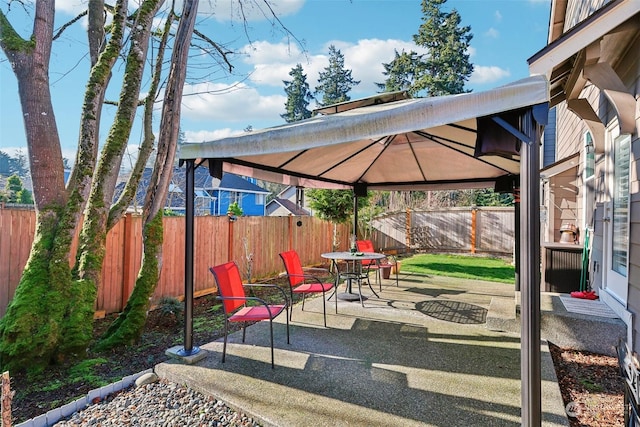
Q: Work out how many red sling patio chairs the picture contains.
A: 3